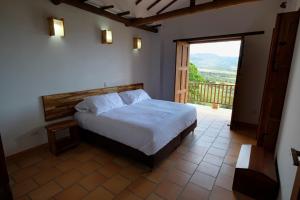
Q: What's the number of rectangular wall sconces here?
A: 3